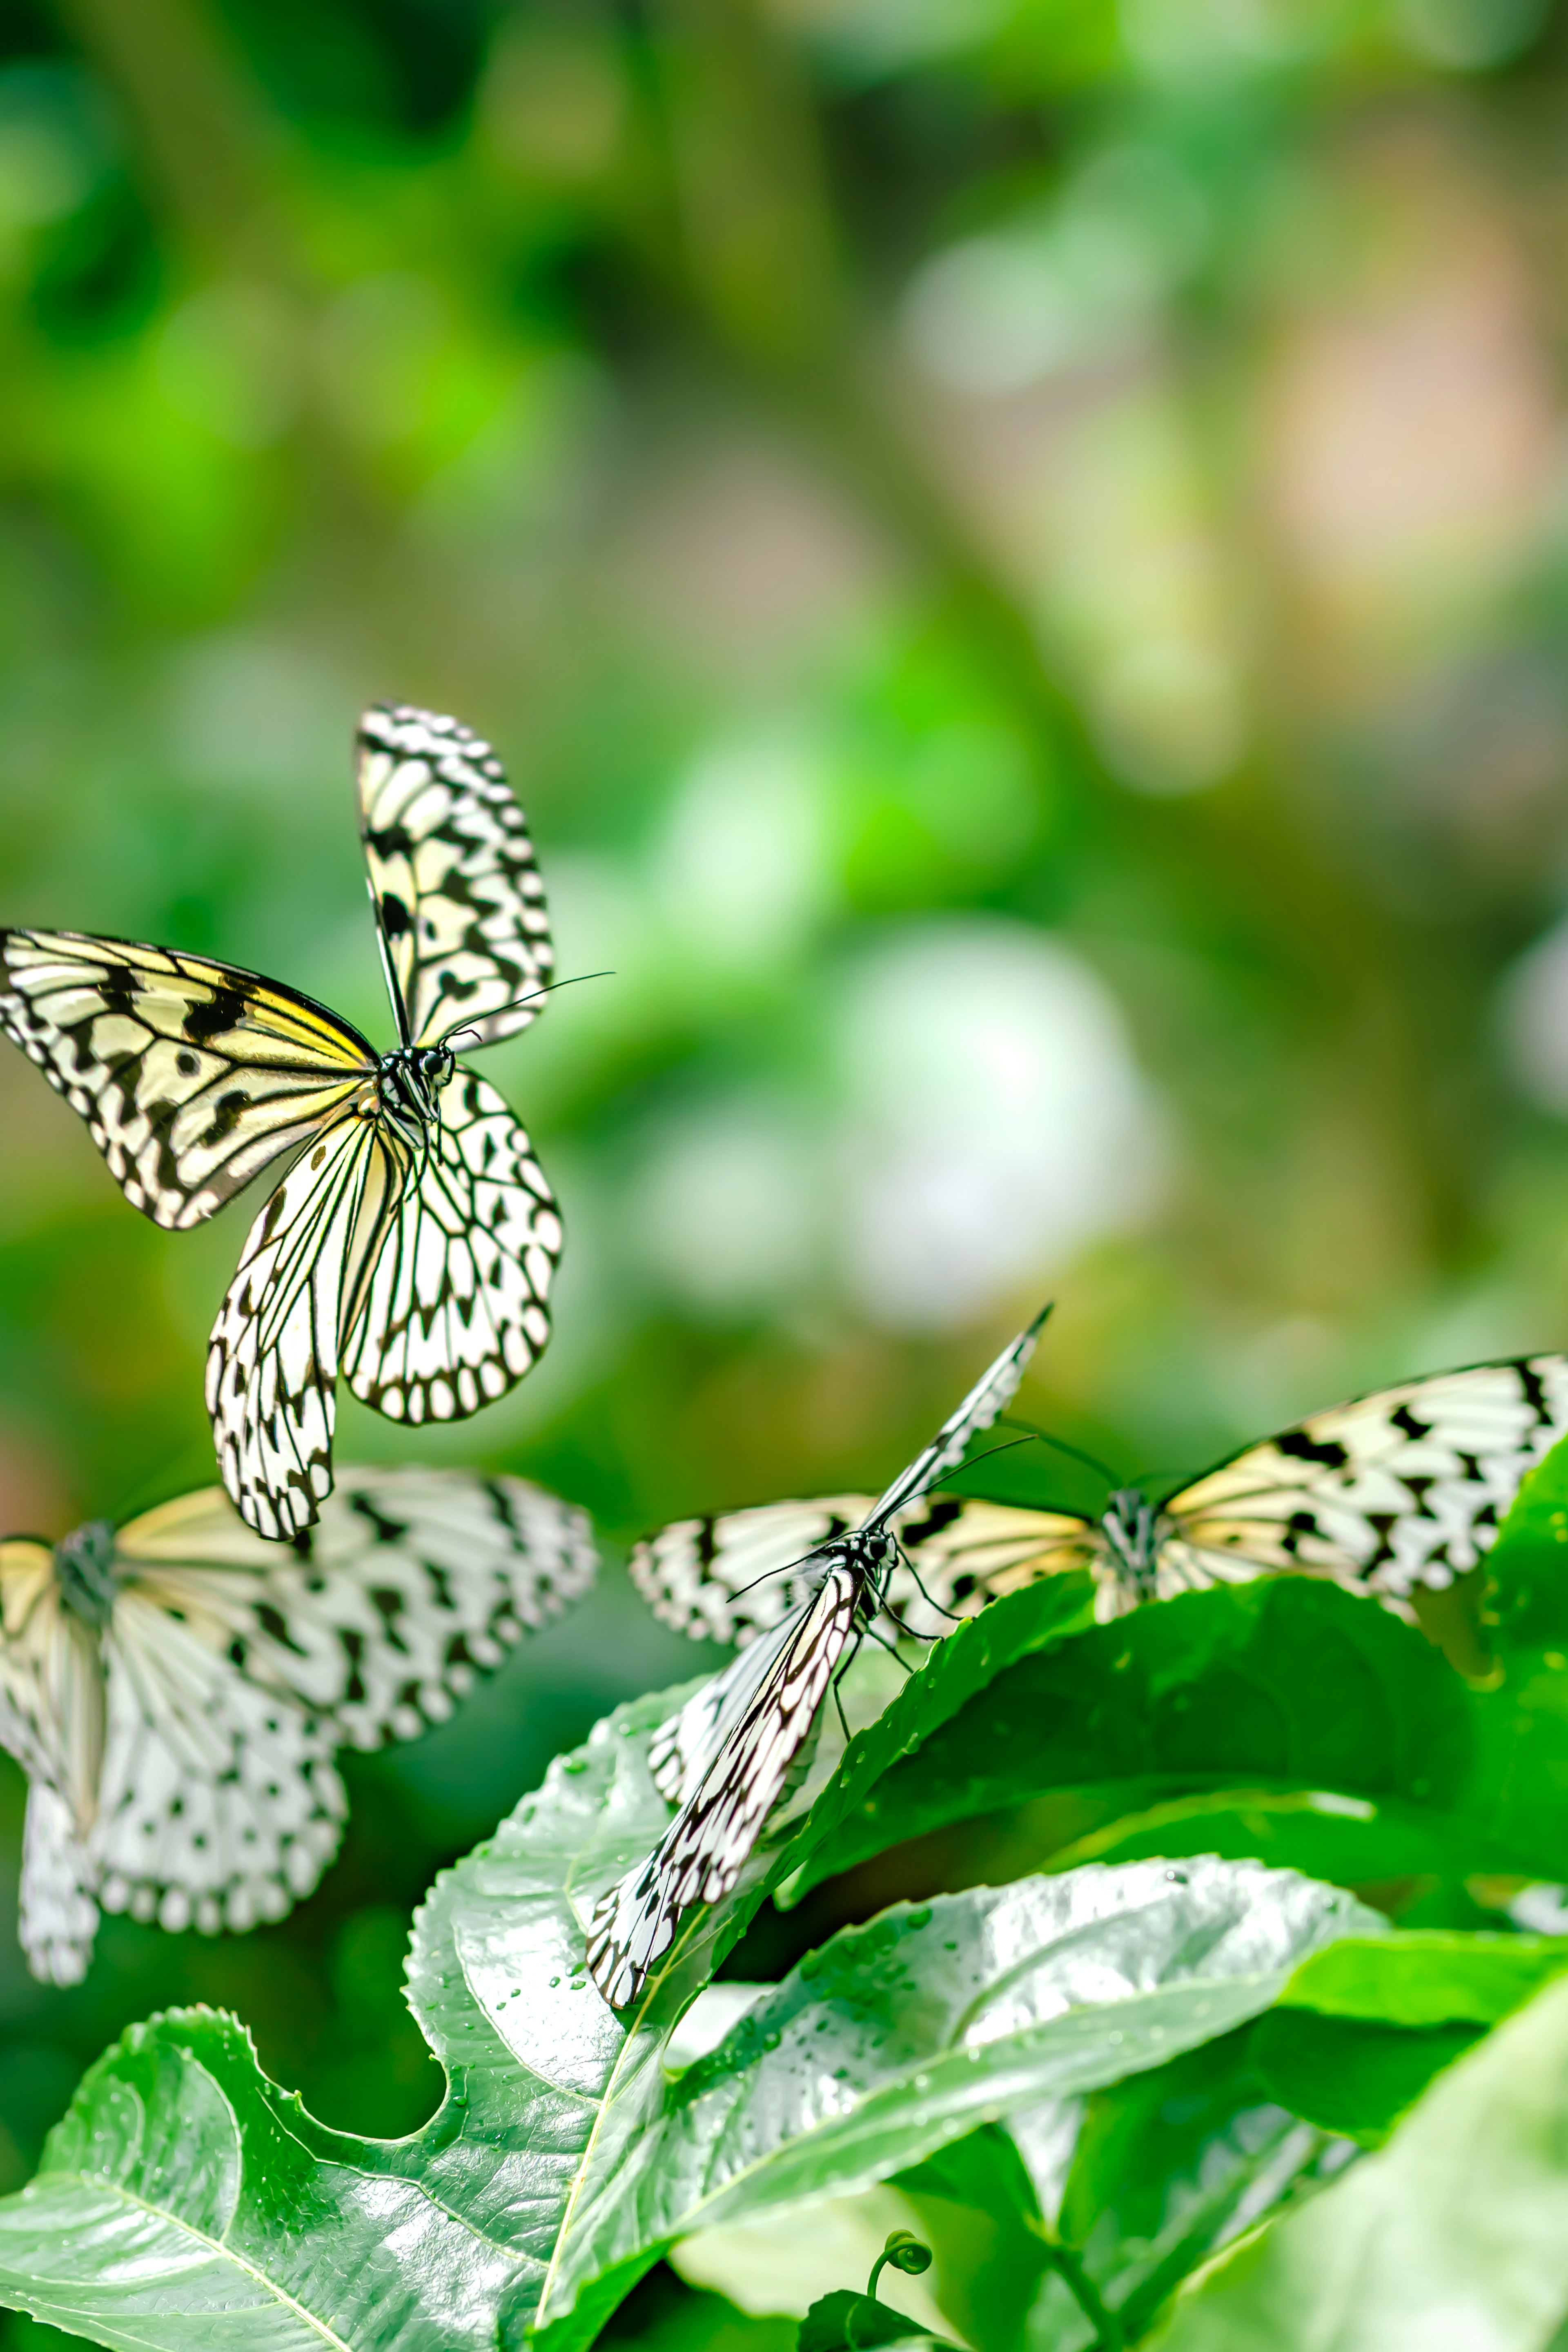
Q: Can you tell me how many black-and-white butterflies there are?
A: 4